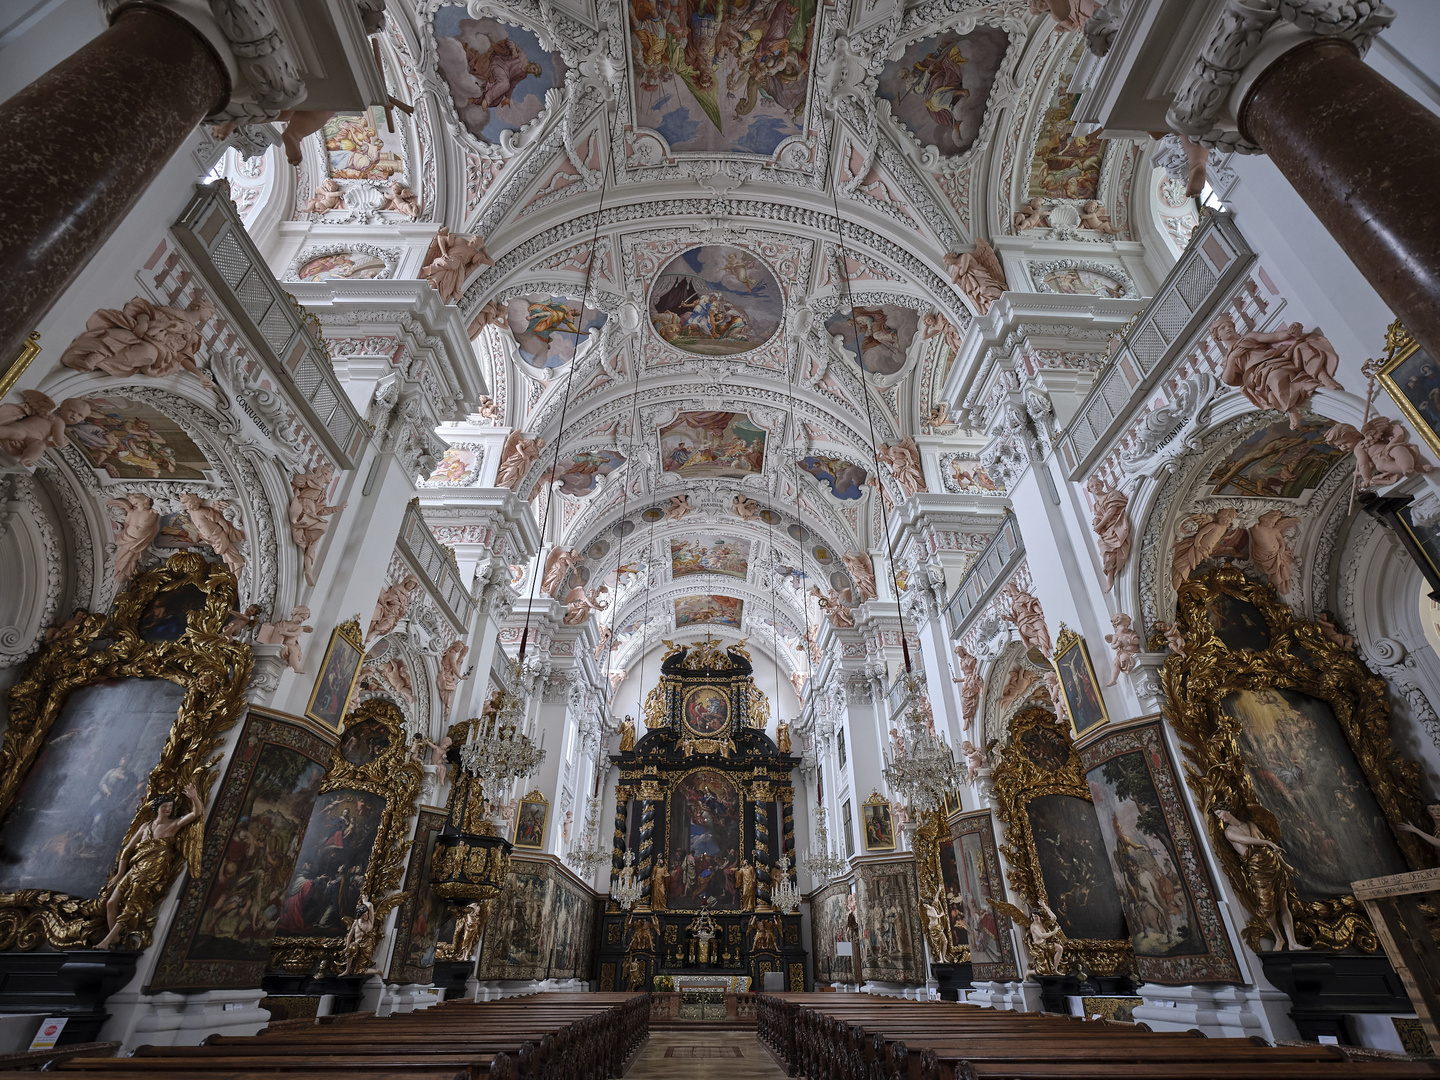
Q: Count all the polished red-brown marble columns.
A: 2